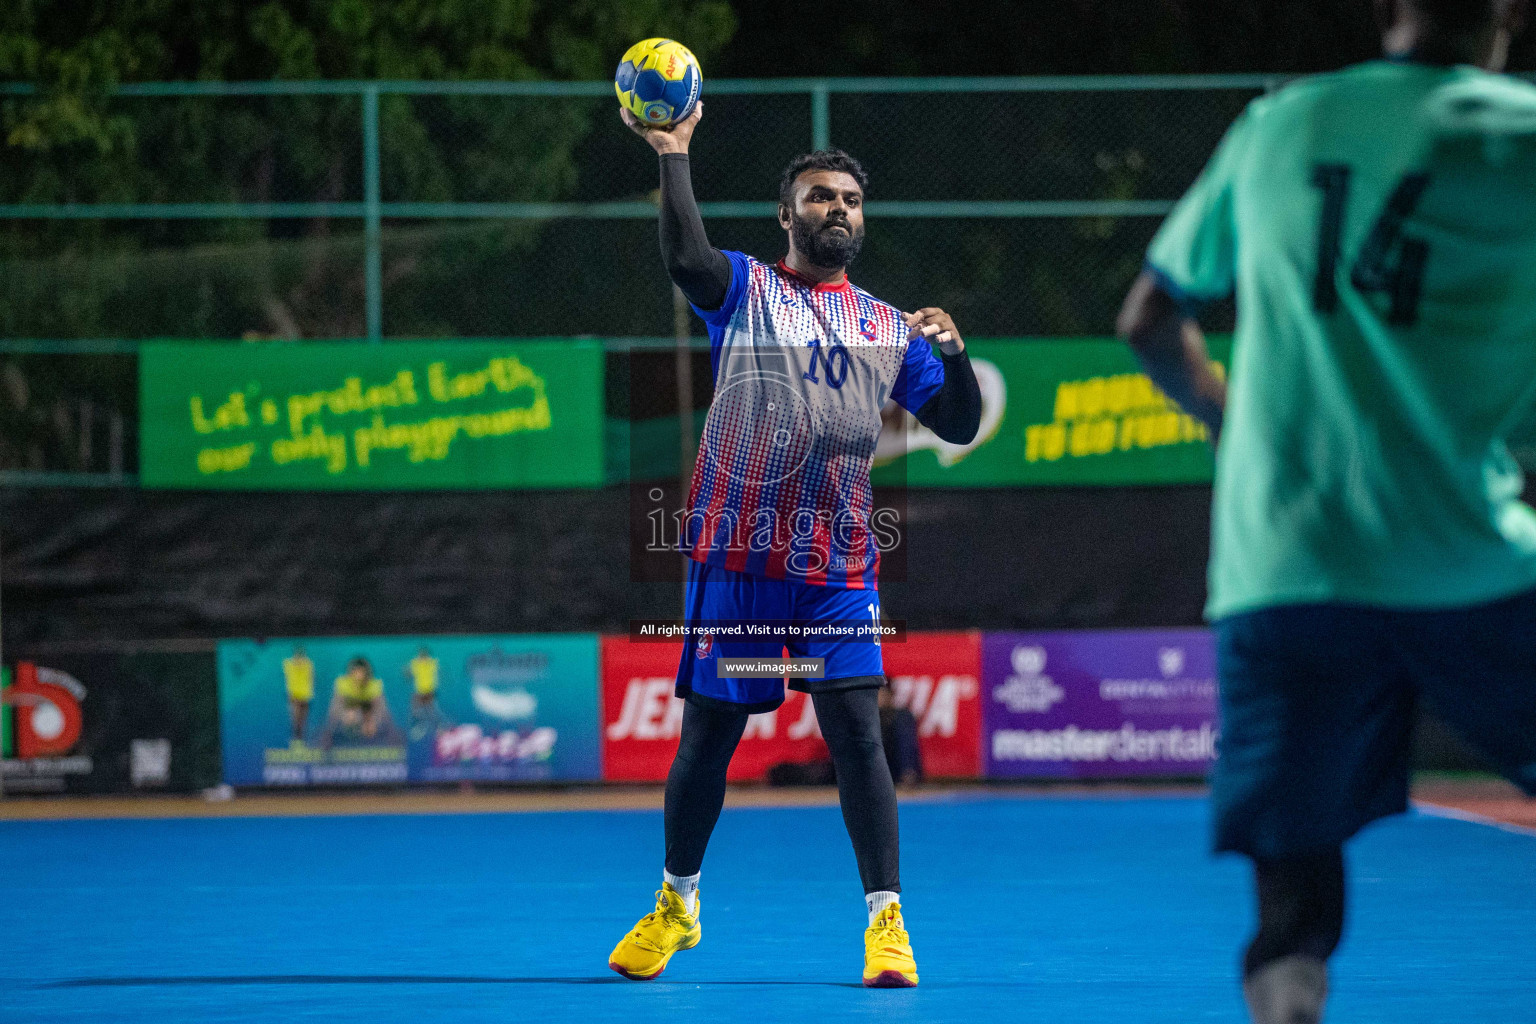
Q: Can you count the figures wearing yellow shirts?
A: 3